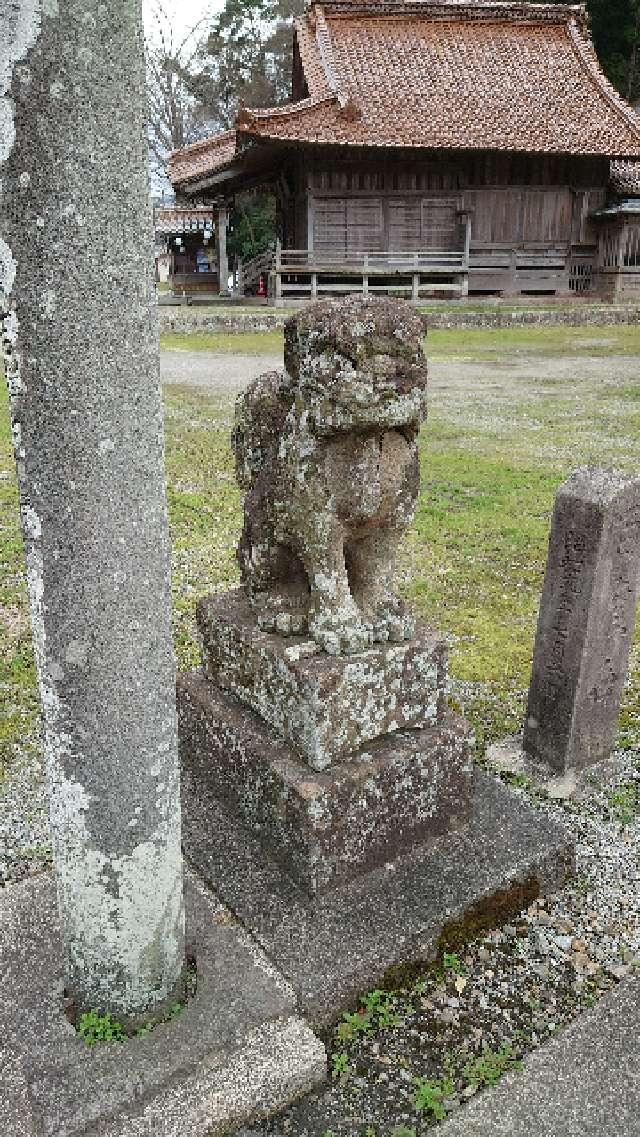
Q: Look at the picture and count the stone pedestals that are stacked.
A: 2